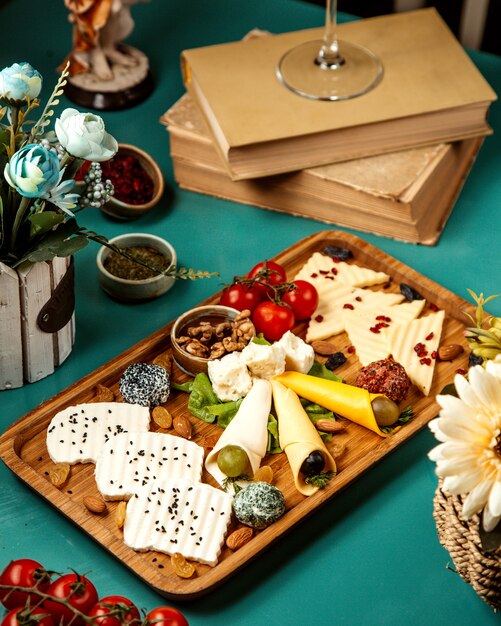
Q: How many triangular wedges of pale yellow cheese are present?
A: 4